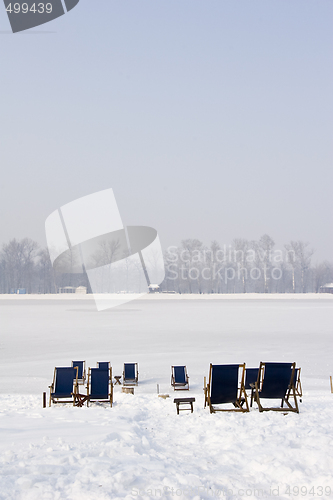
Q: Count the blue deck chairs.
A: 10